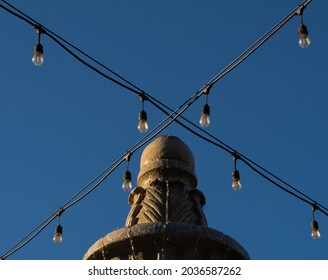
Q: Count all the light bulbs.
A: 8